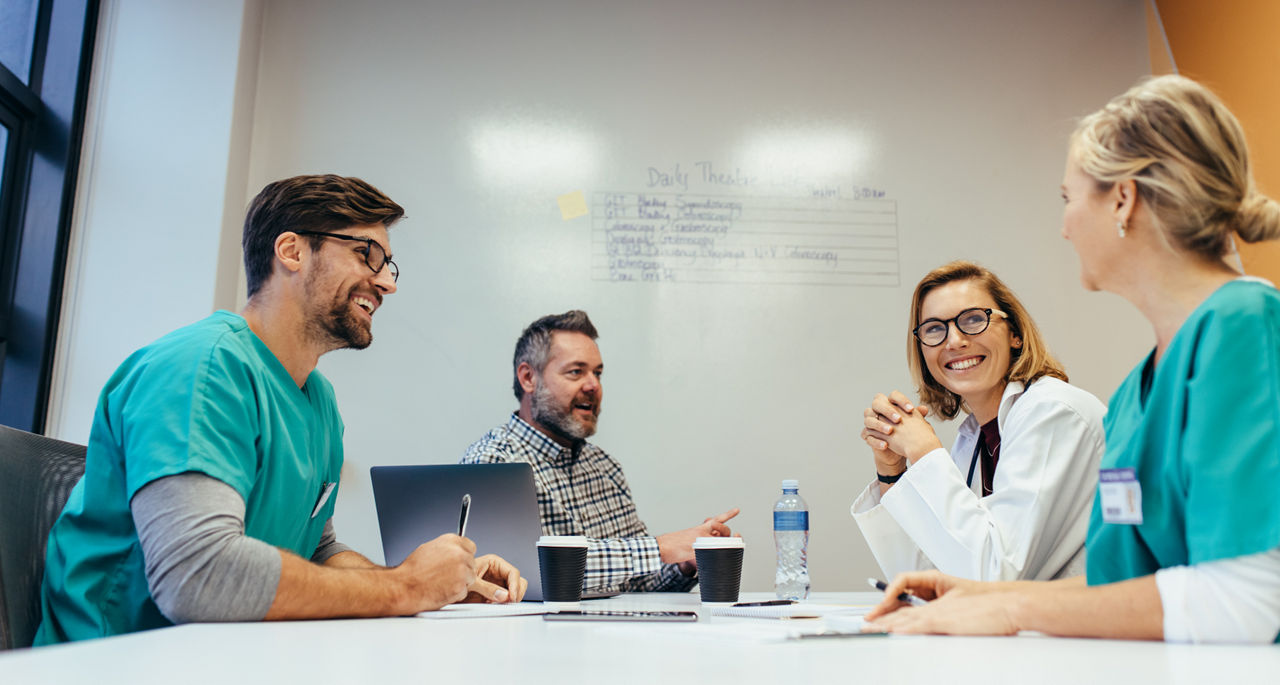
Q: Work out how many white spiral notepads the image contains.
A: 1